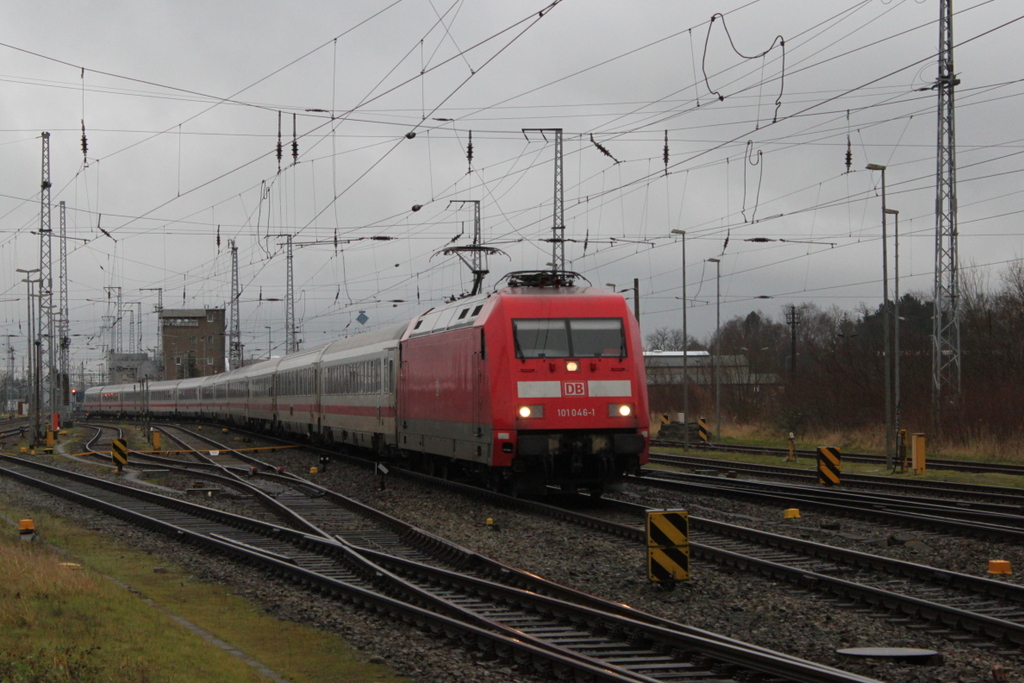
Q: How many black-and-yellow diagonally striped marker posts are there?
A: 5